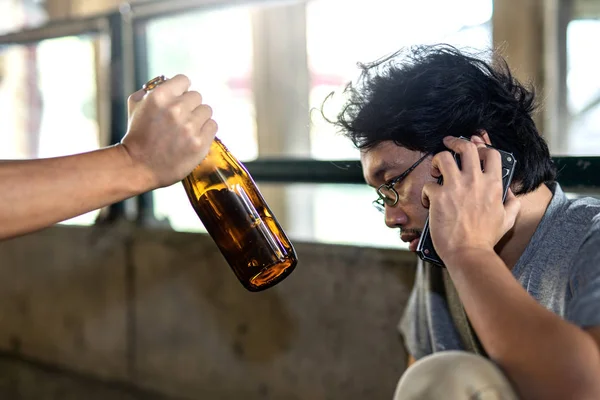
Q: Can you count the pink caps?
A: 0